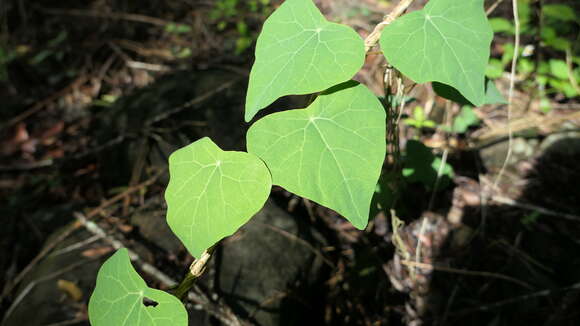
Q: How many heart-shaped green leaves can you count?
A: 5